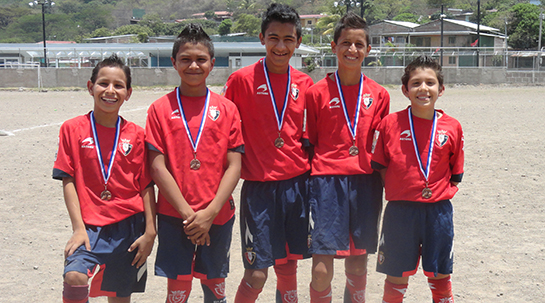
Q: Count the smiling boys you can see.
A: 5